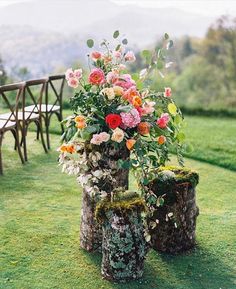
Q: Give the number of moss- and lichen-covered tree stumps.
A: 3